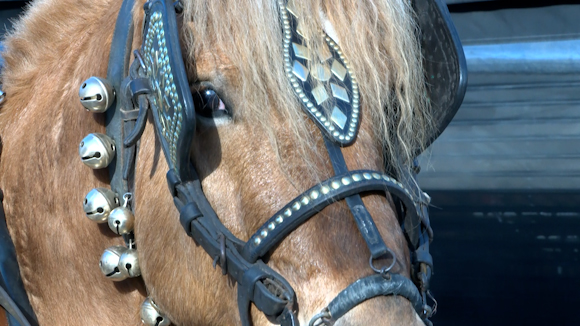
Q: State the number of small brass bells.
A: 7